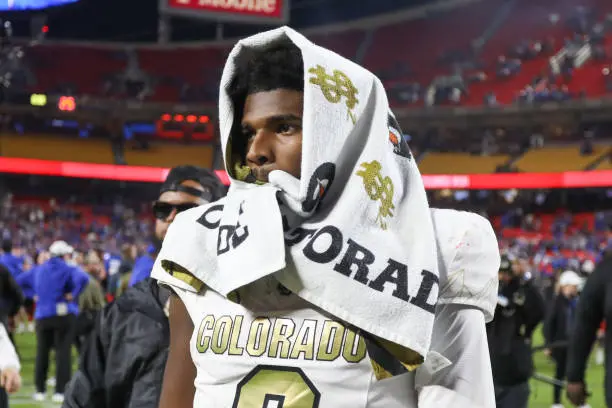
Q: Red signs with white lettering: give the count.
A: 1